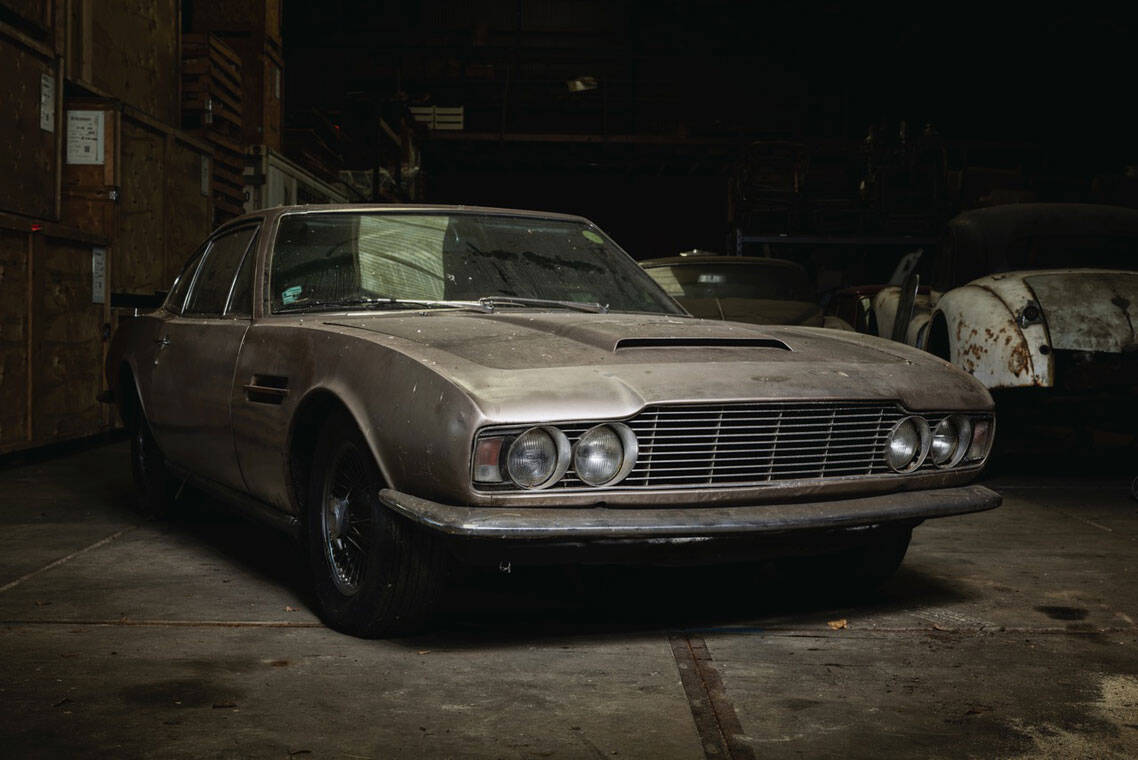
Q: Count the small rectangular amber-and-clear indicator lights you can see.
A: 2